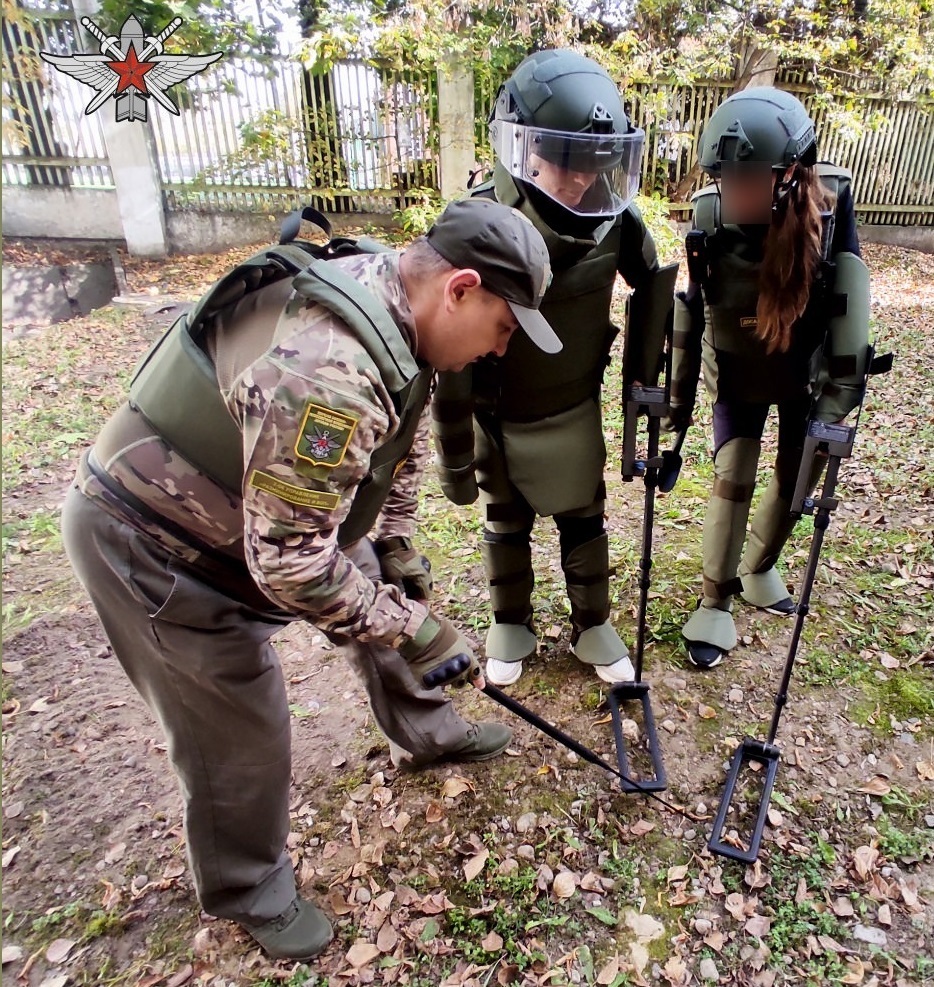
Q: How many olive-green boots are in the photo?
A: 2